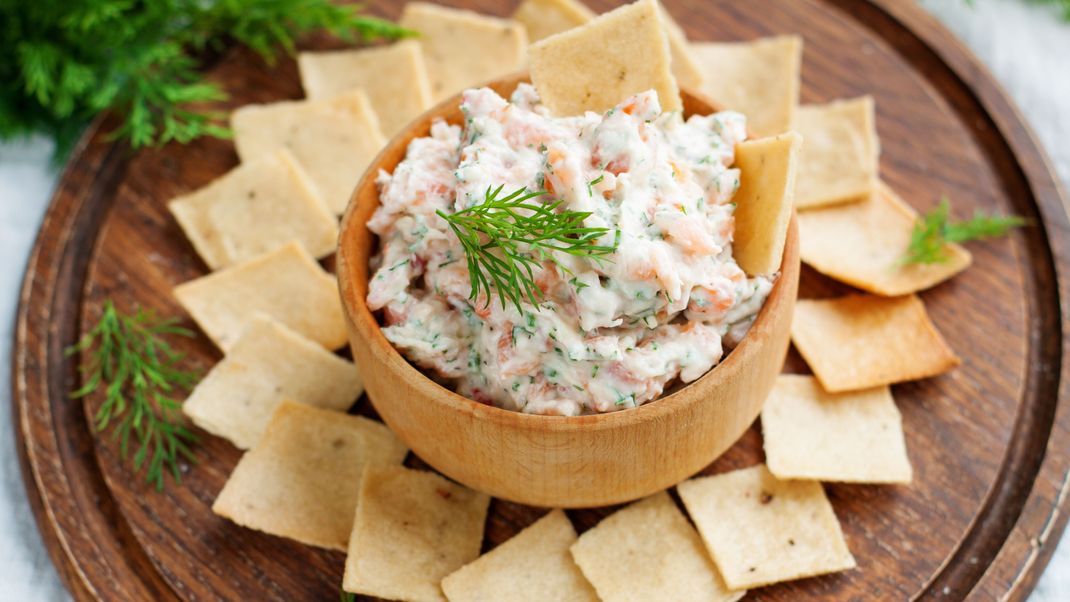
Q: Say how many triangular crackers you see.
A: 0